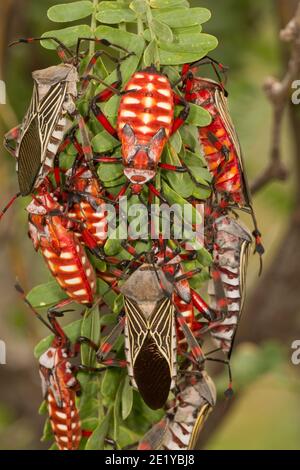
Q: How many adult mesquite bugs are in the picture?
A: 5